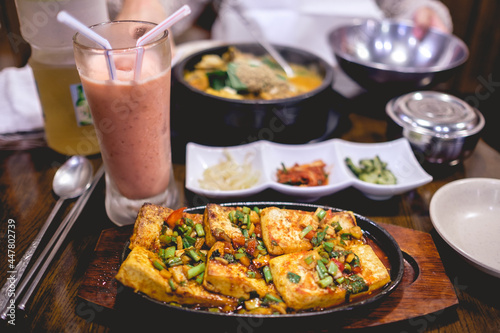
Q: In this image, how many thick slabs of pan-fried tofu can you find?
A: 6